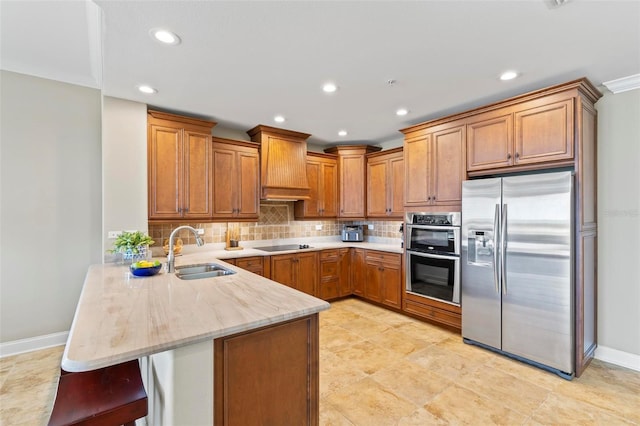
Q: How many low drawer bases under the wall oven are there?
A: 1